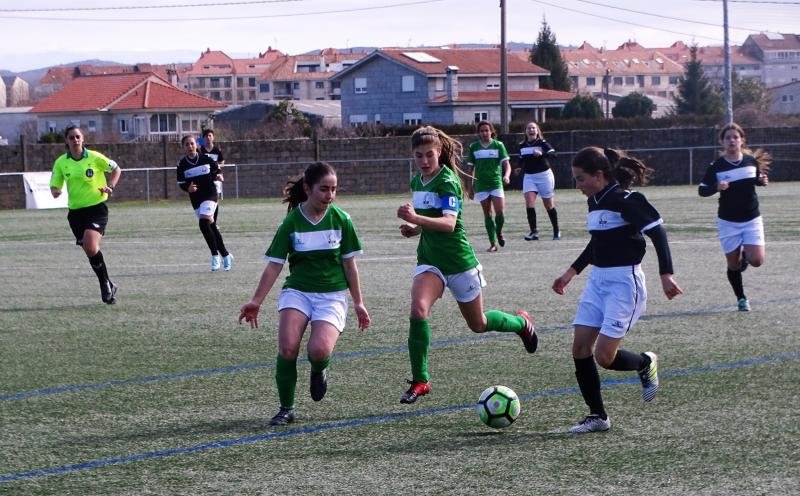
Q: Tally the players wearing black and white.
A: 5